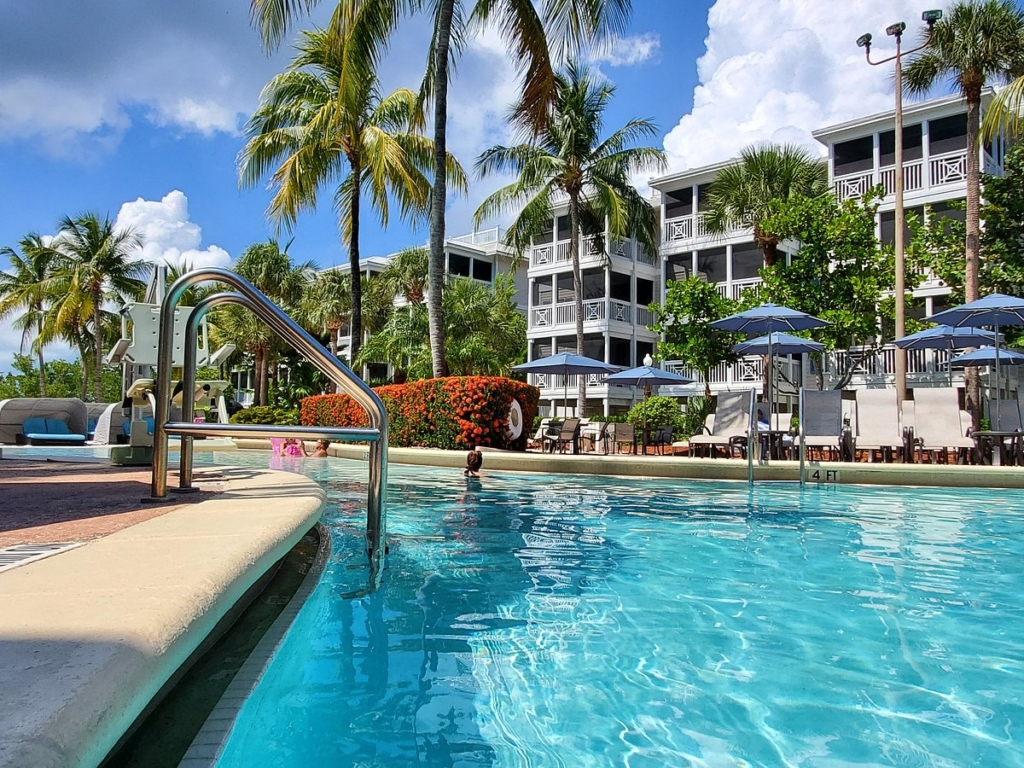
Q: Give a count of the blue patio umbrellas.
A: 7